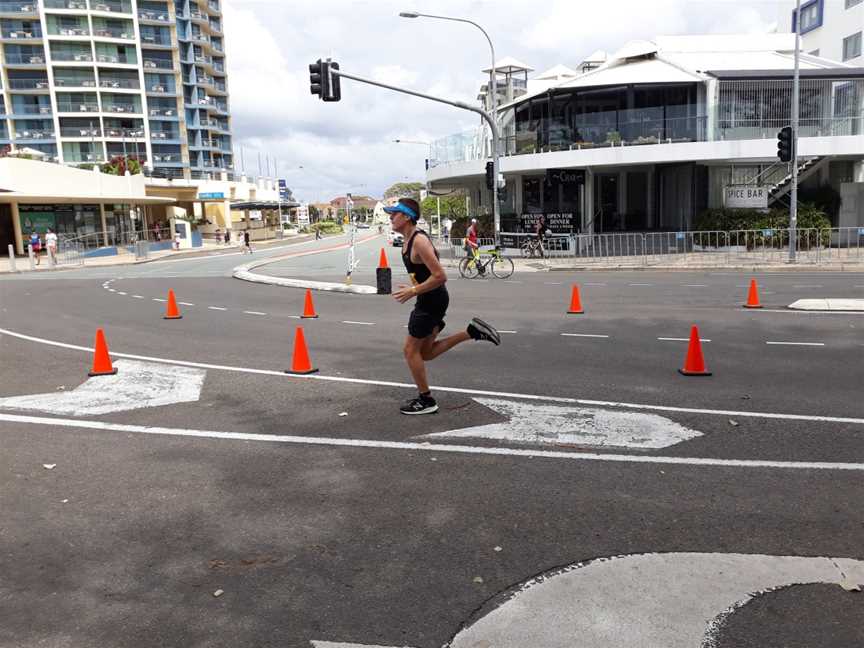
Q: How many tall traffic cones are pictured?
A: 8